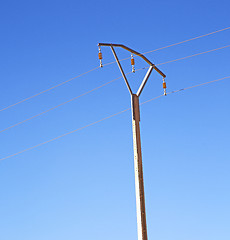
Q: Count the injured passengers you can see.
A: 0